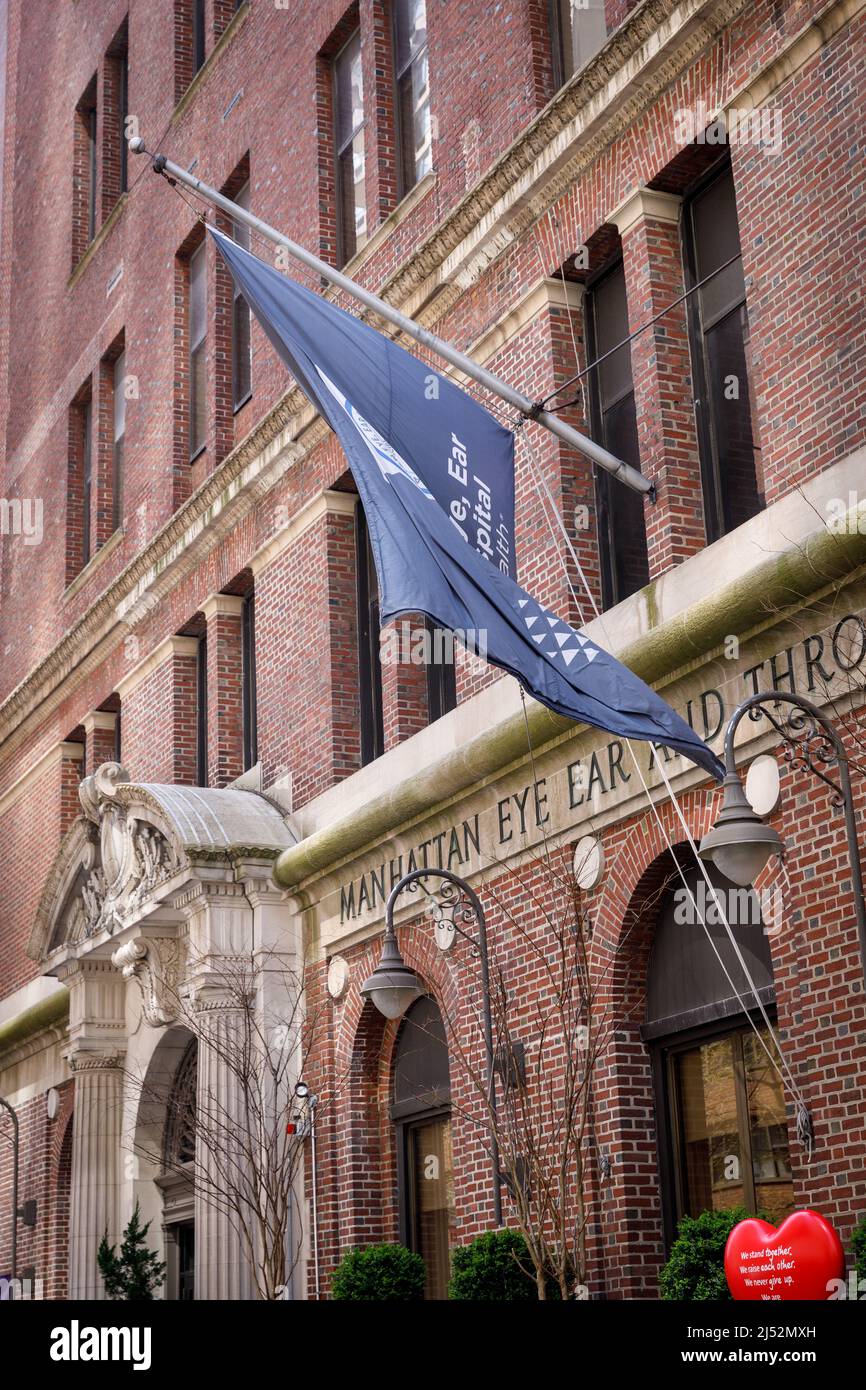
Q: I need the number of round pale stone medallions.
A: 5